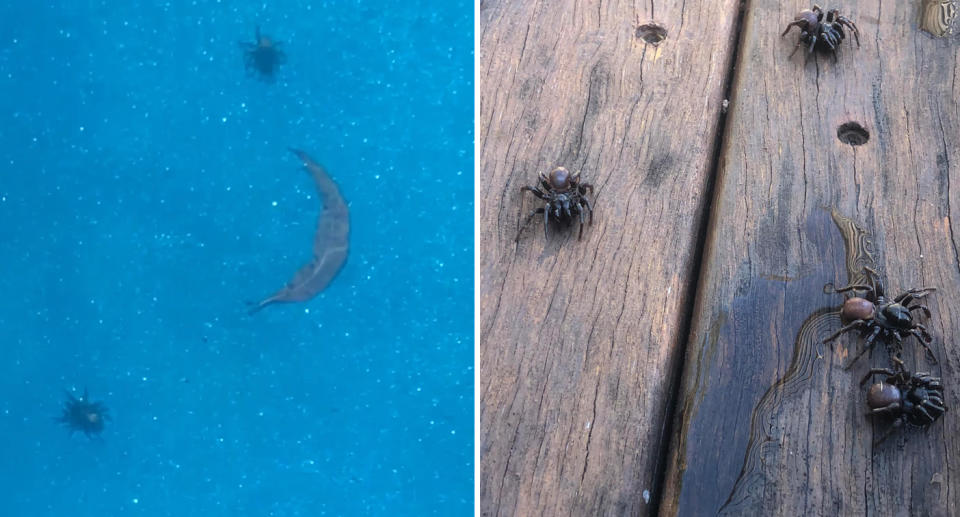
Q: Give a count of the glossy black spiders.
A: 4